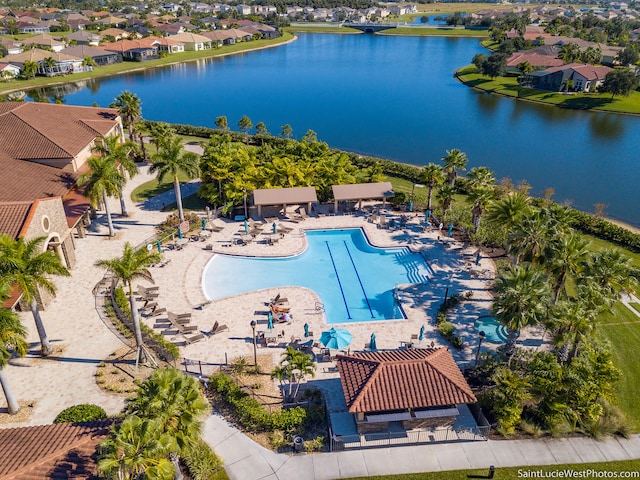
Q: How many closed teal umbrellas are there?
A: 13